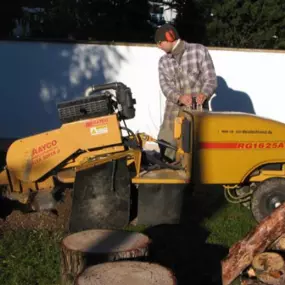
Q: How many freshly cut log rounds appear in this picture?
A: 2